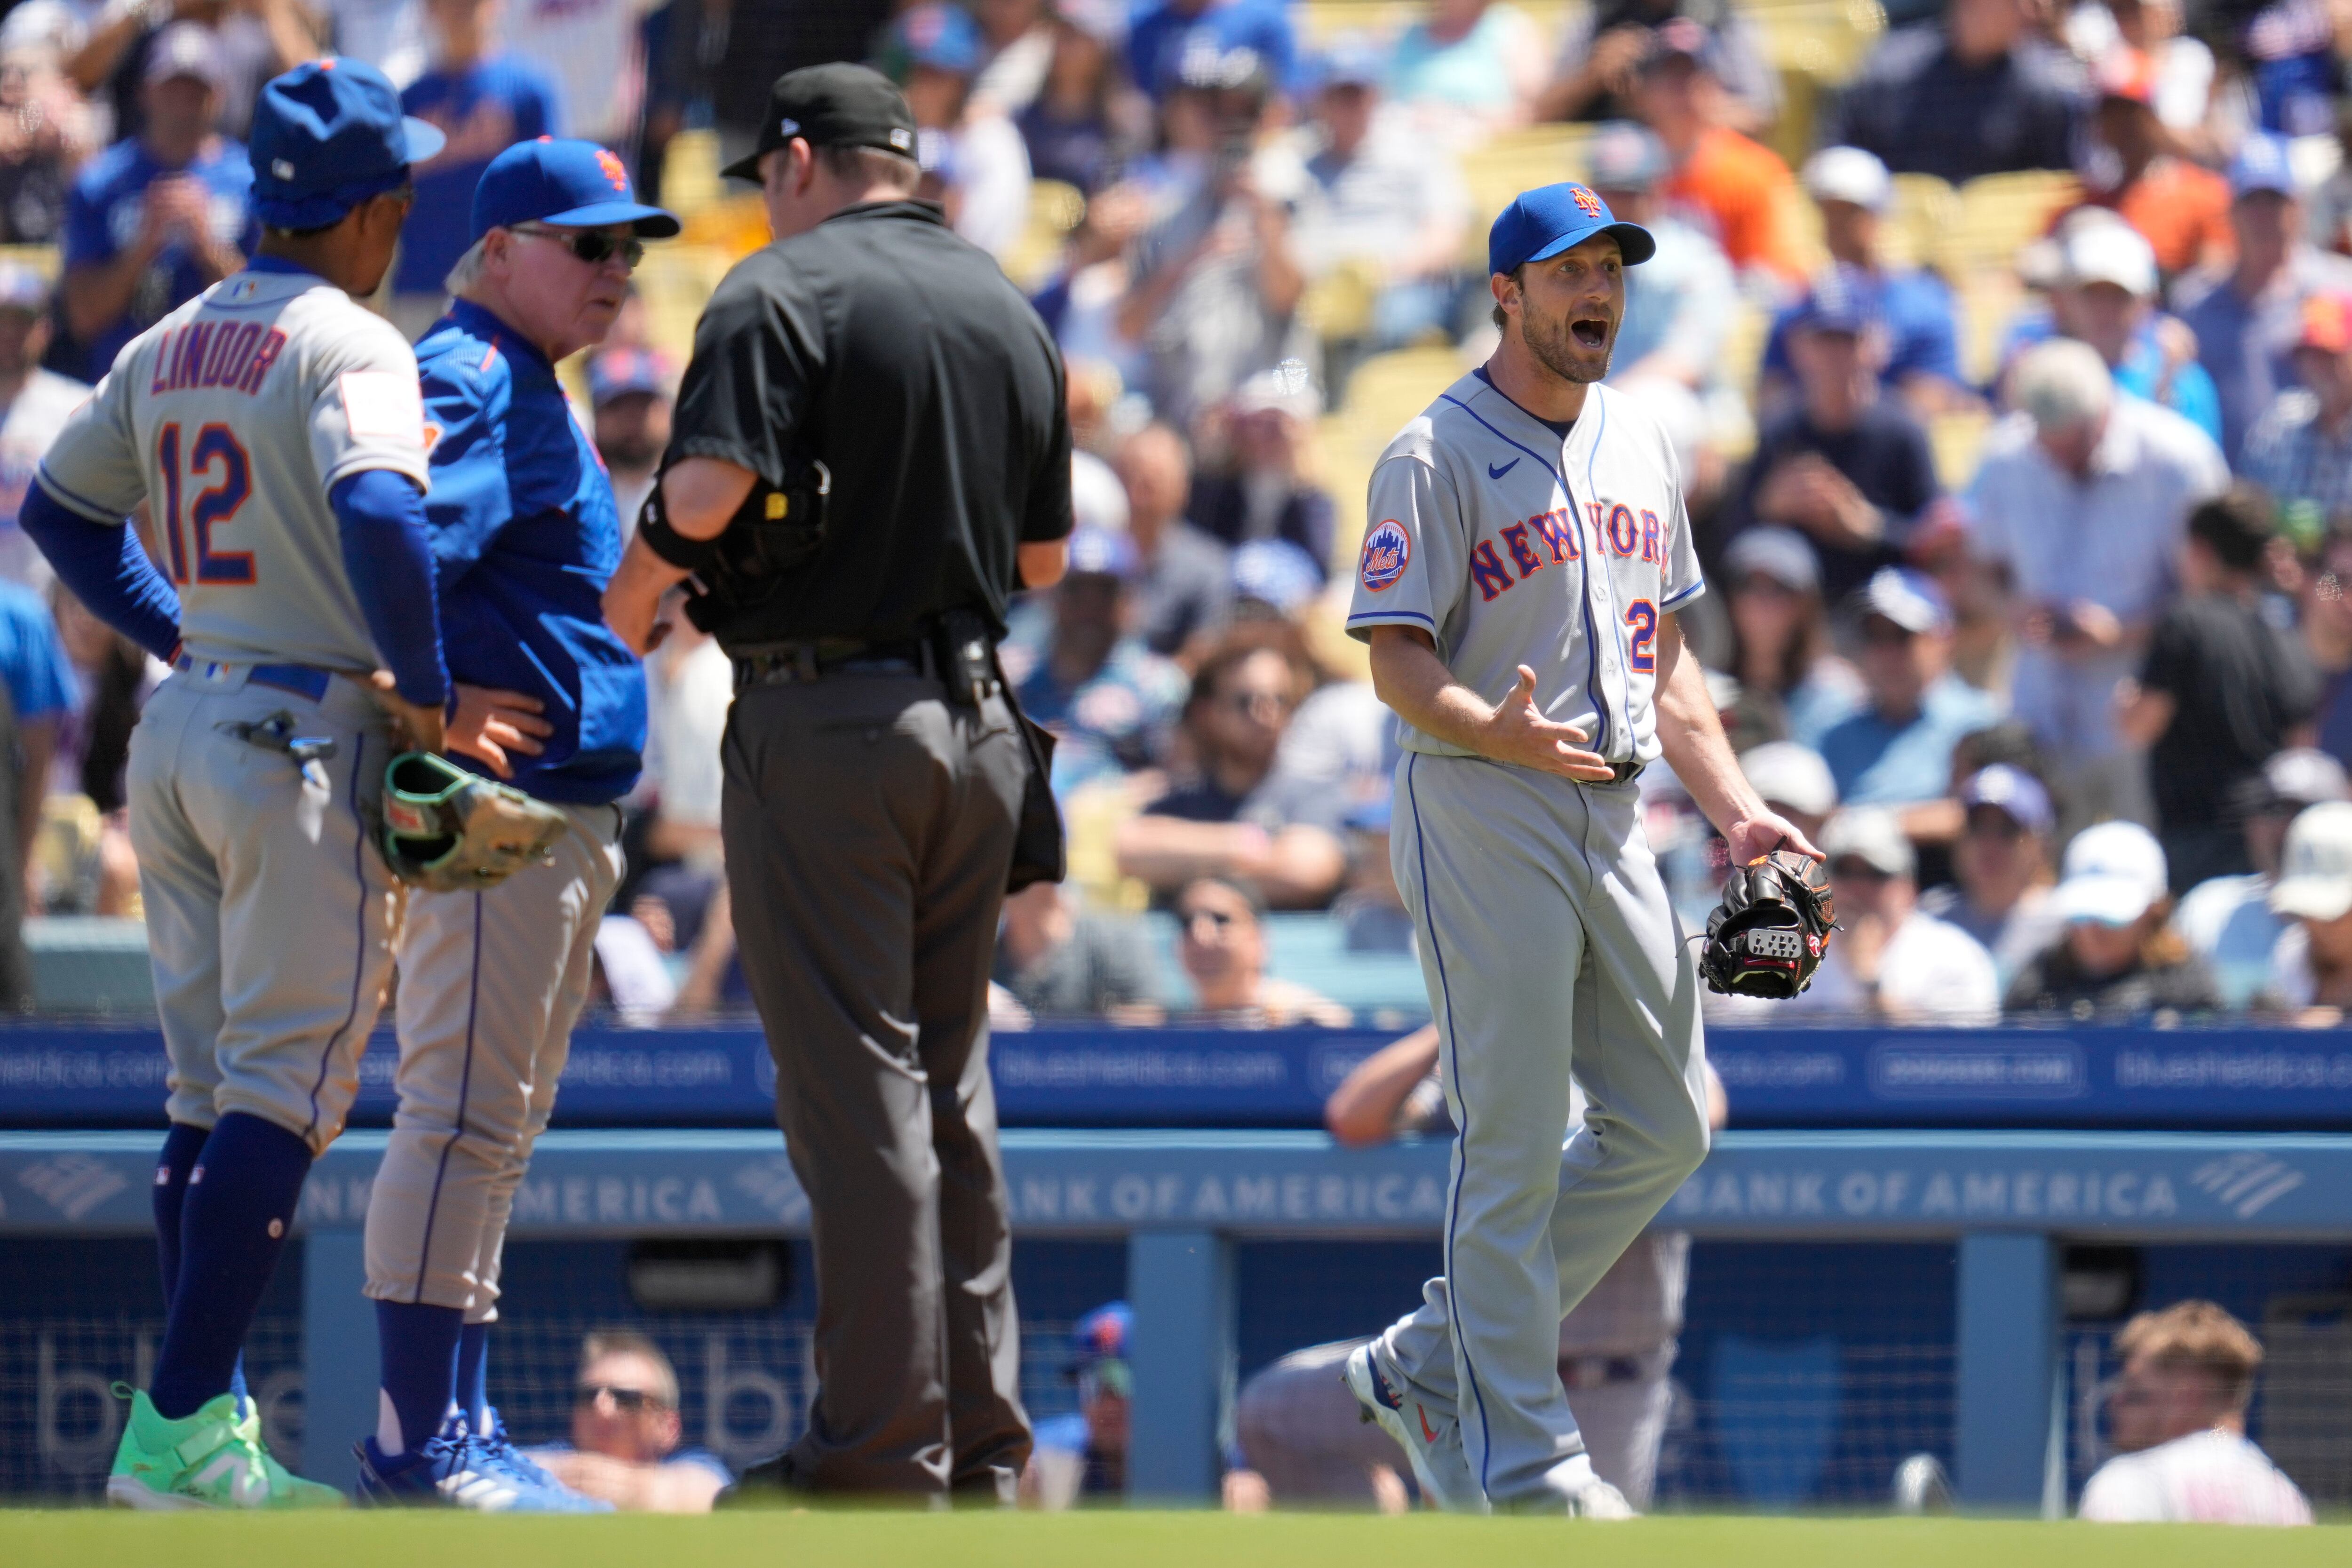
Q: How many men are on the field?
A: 4